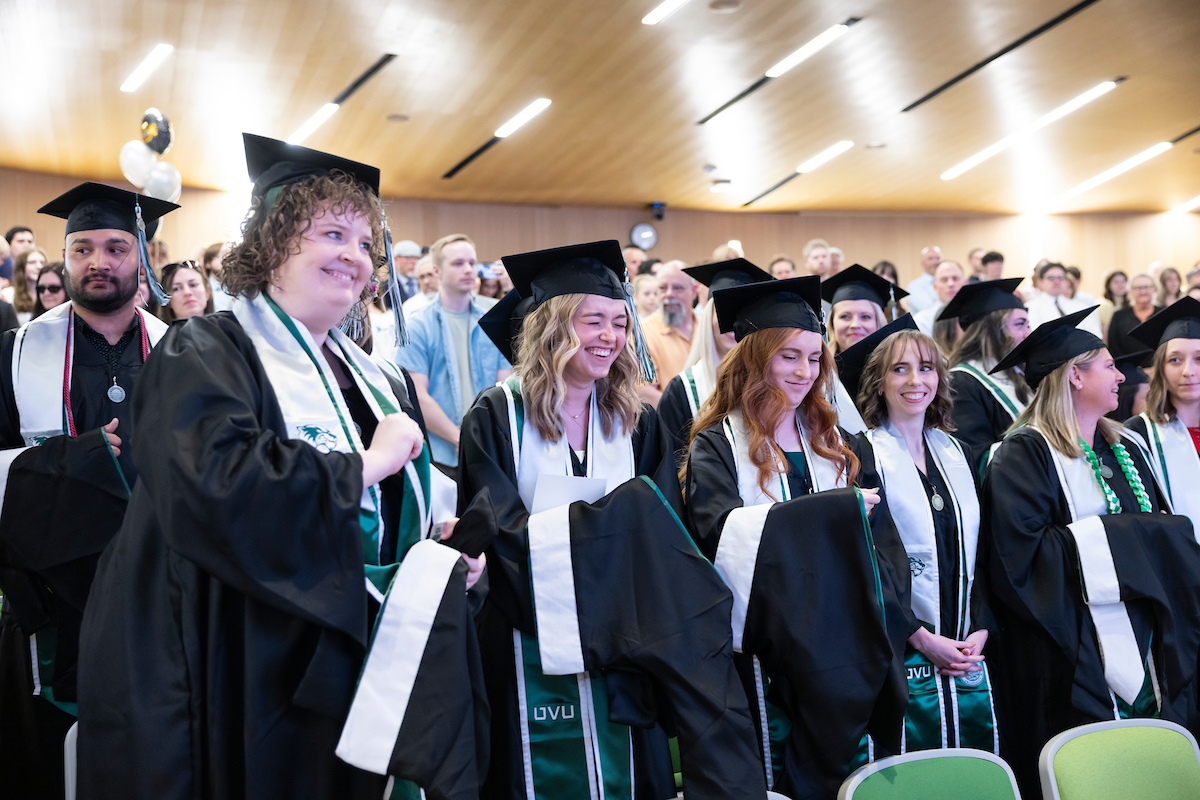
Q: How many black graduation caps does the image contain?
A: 12